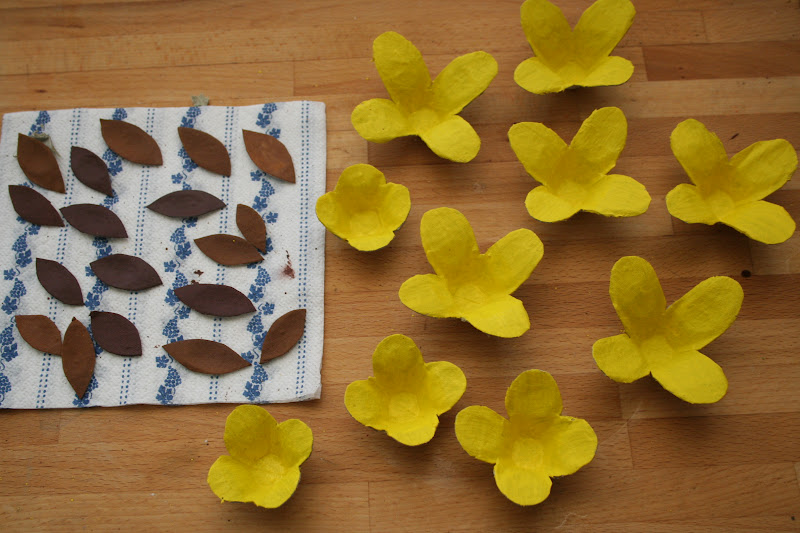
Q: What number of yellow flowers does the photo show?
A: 10